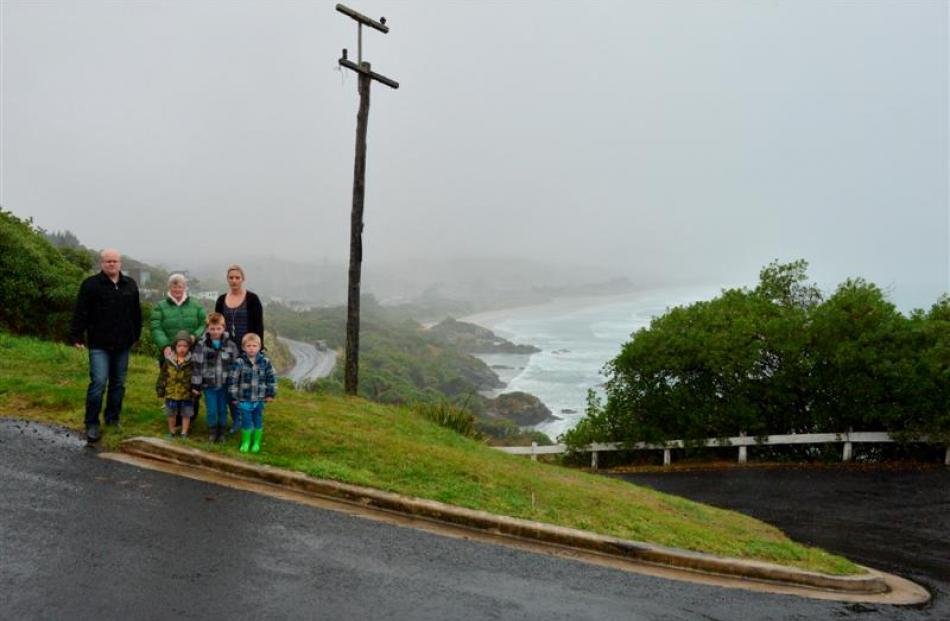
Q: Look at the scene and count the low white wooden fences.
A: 1